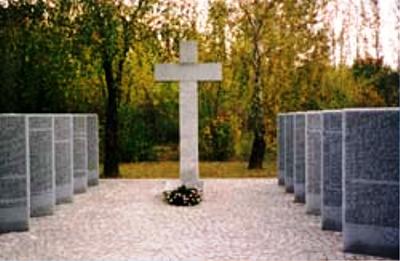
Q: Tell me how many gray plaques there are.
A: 11